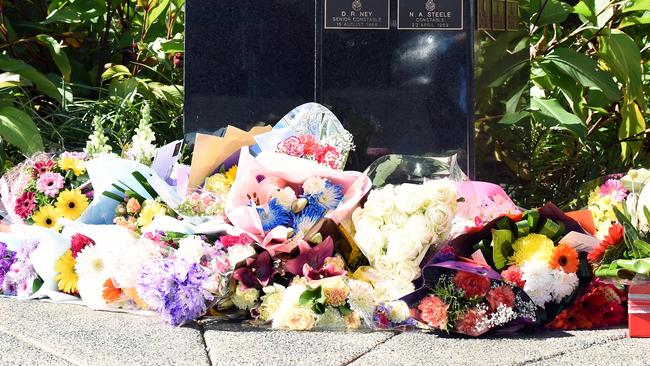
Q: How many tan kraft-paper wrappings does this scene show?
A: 1